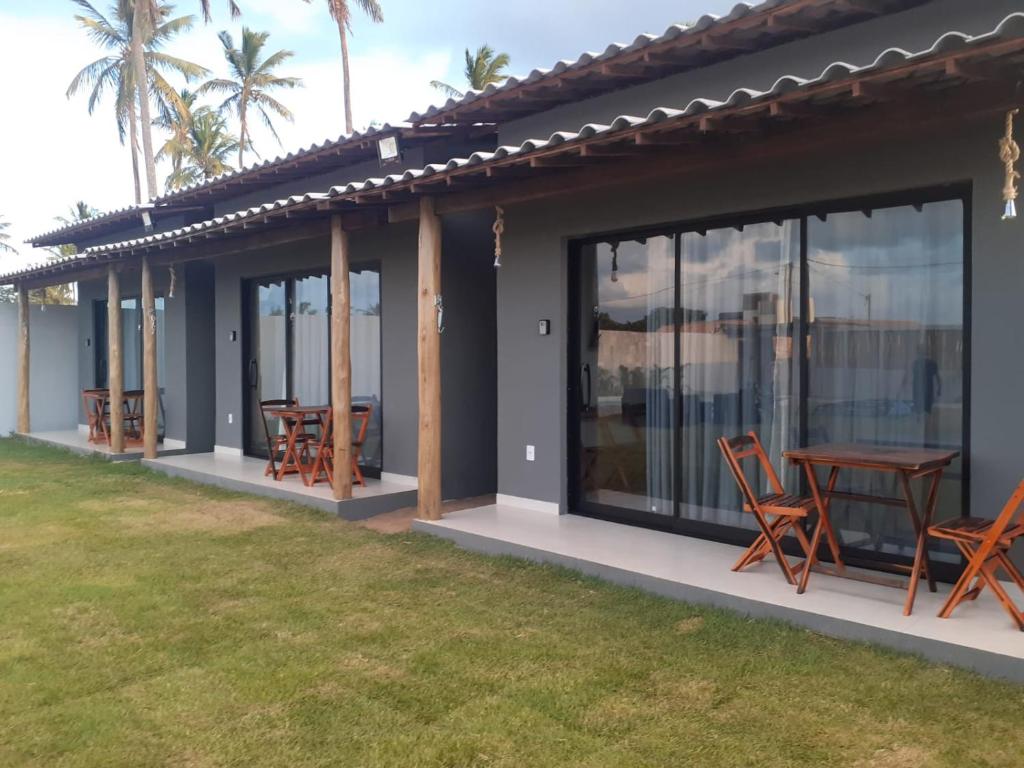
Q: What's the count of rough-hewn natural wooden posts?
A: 5